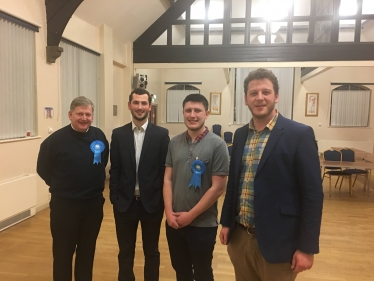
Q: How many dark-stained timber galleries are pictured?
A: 1